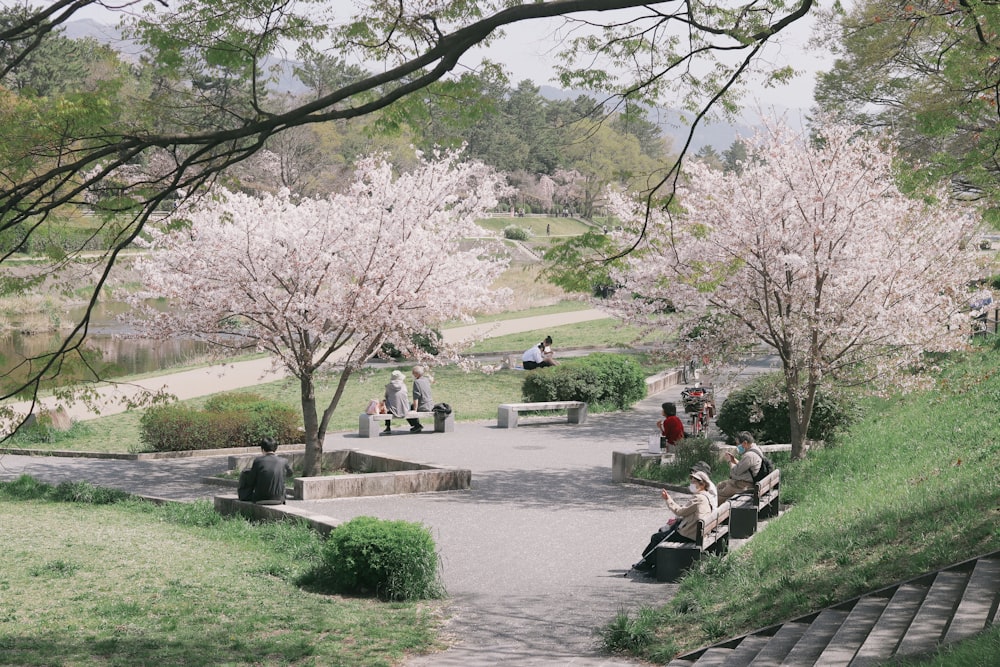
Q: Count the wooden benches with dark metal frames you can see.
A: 2